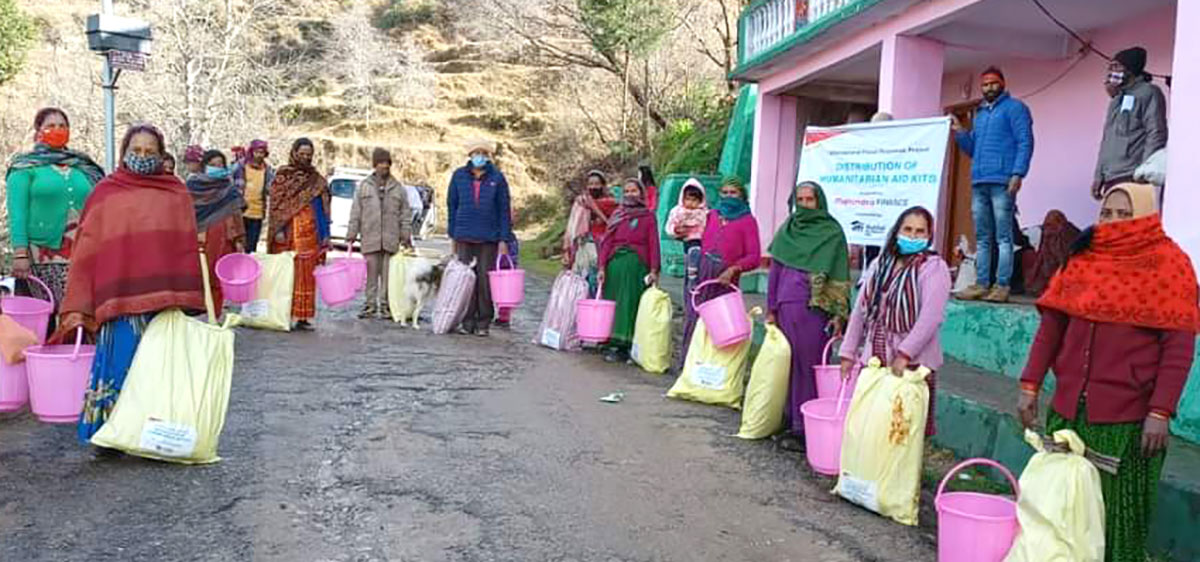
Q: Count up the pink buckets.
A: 12